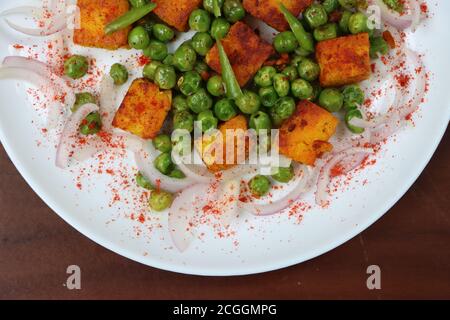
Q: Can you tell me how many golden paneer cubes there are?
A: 8